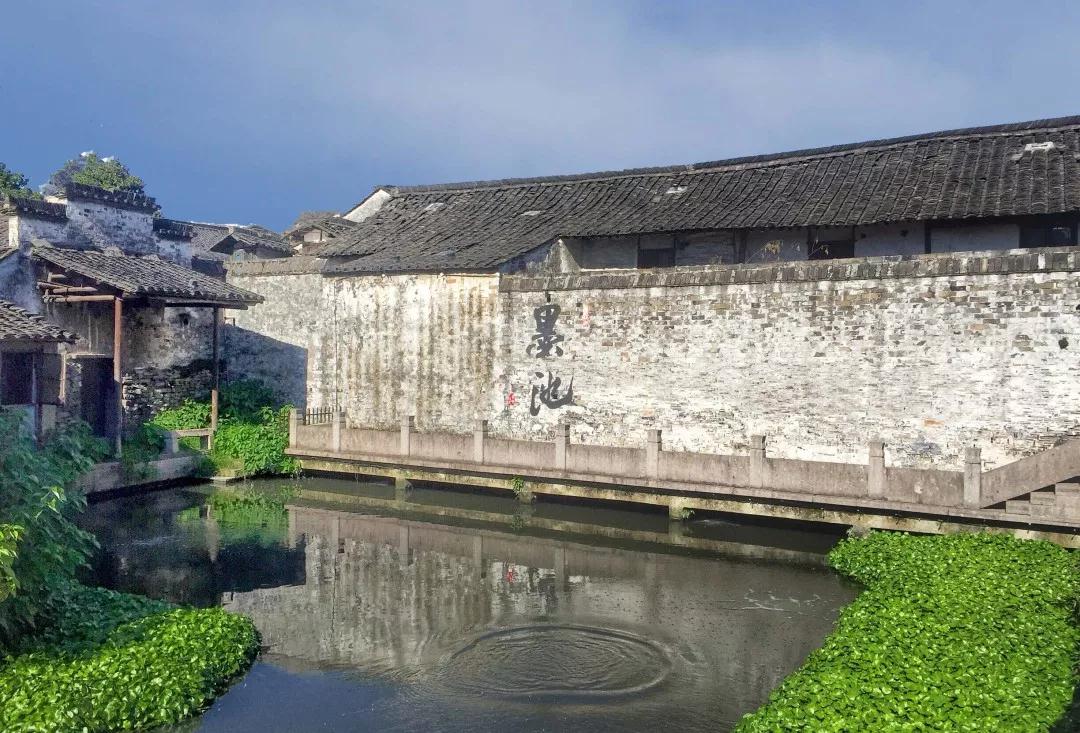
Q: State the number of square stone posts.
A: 9